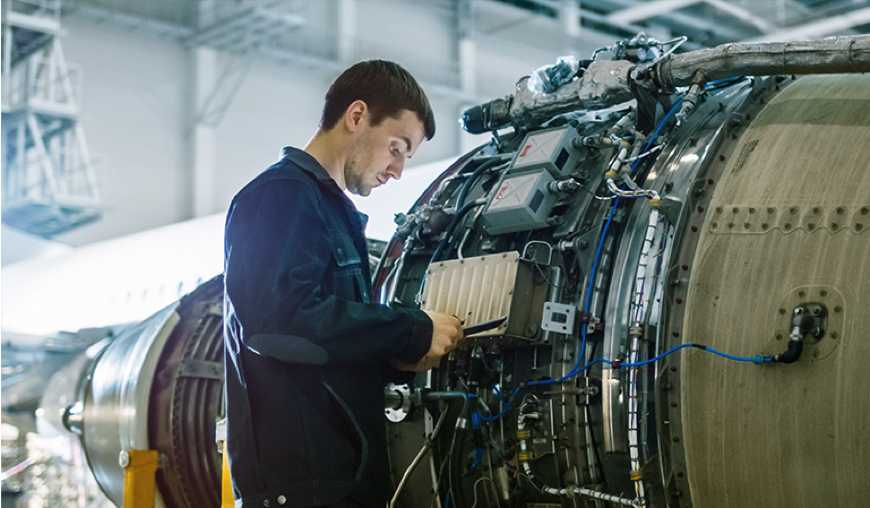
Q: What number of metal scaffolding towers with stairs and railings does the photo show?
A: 1